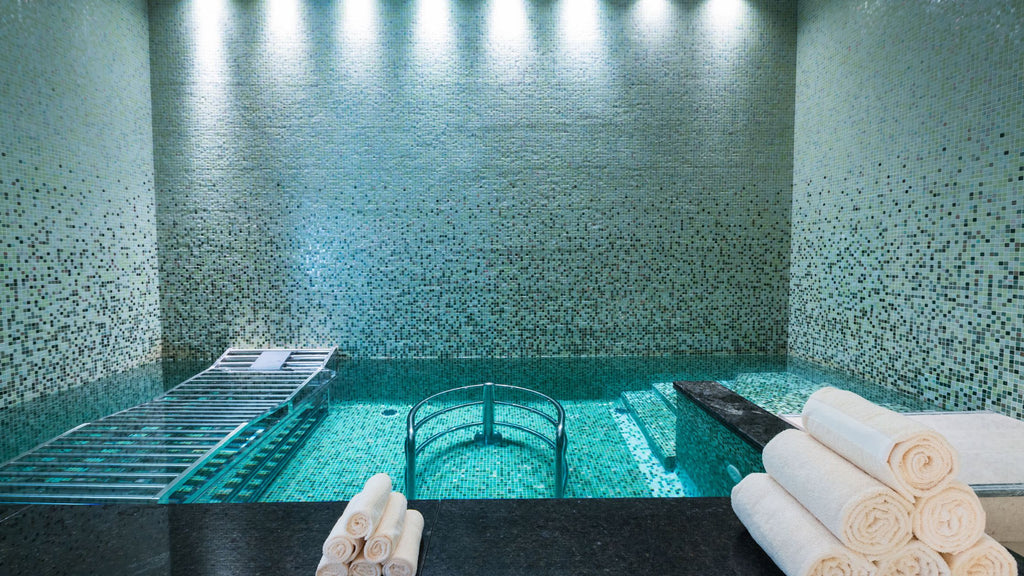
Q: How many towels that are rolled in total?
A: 12